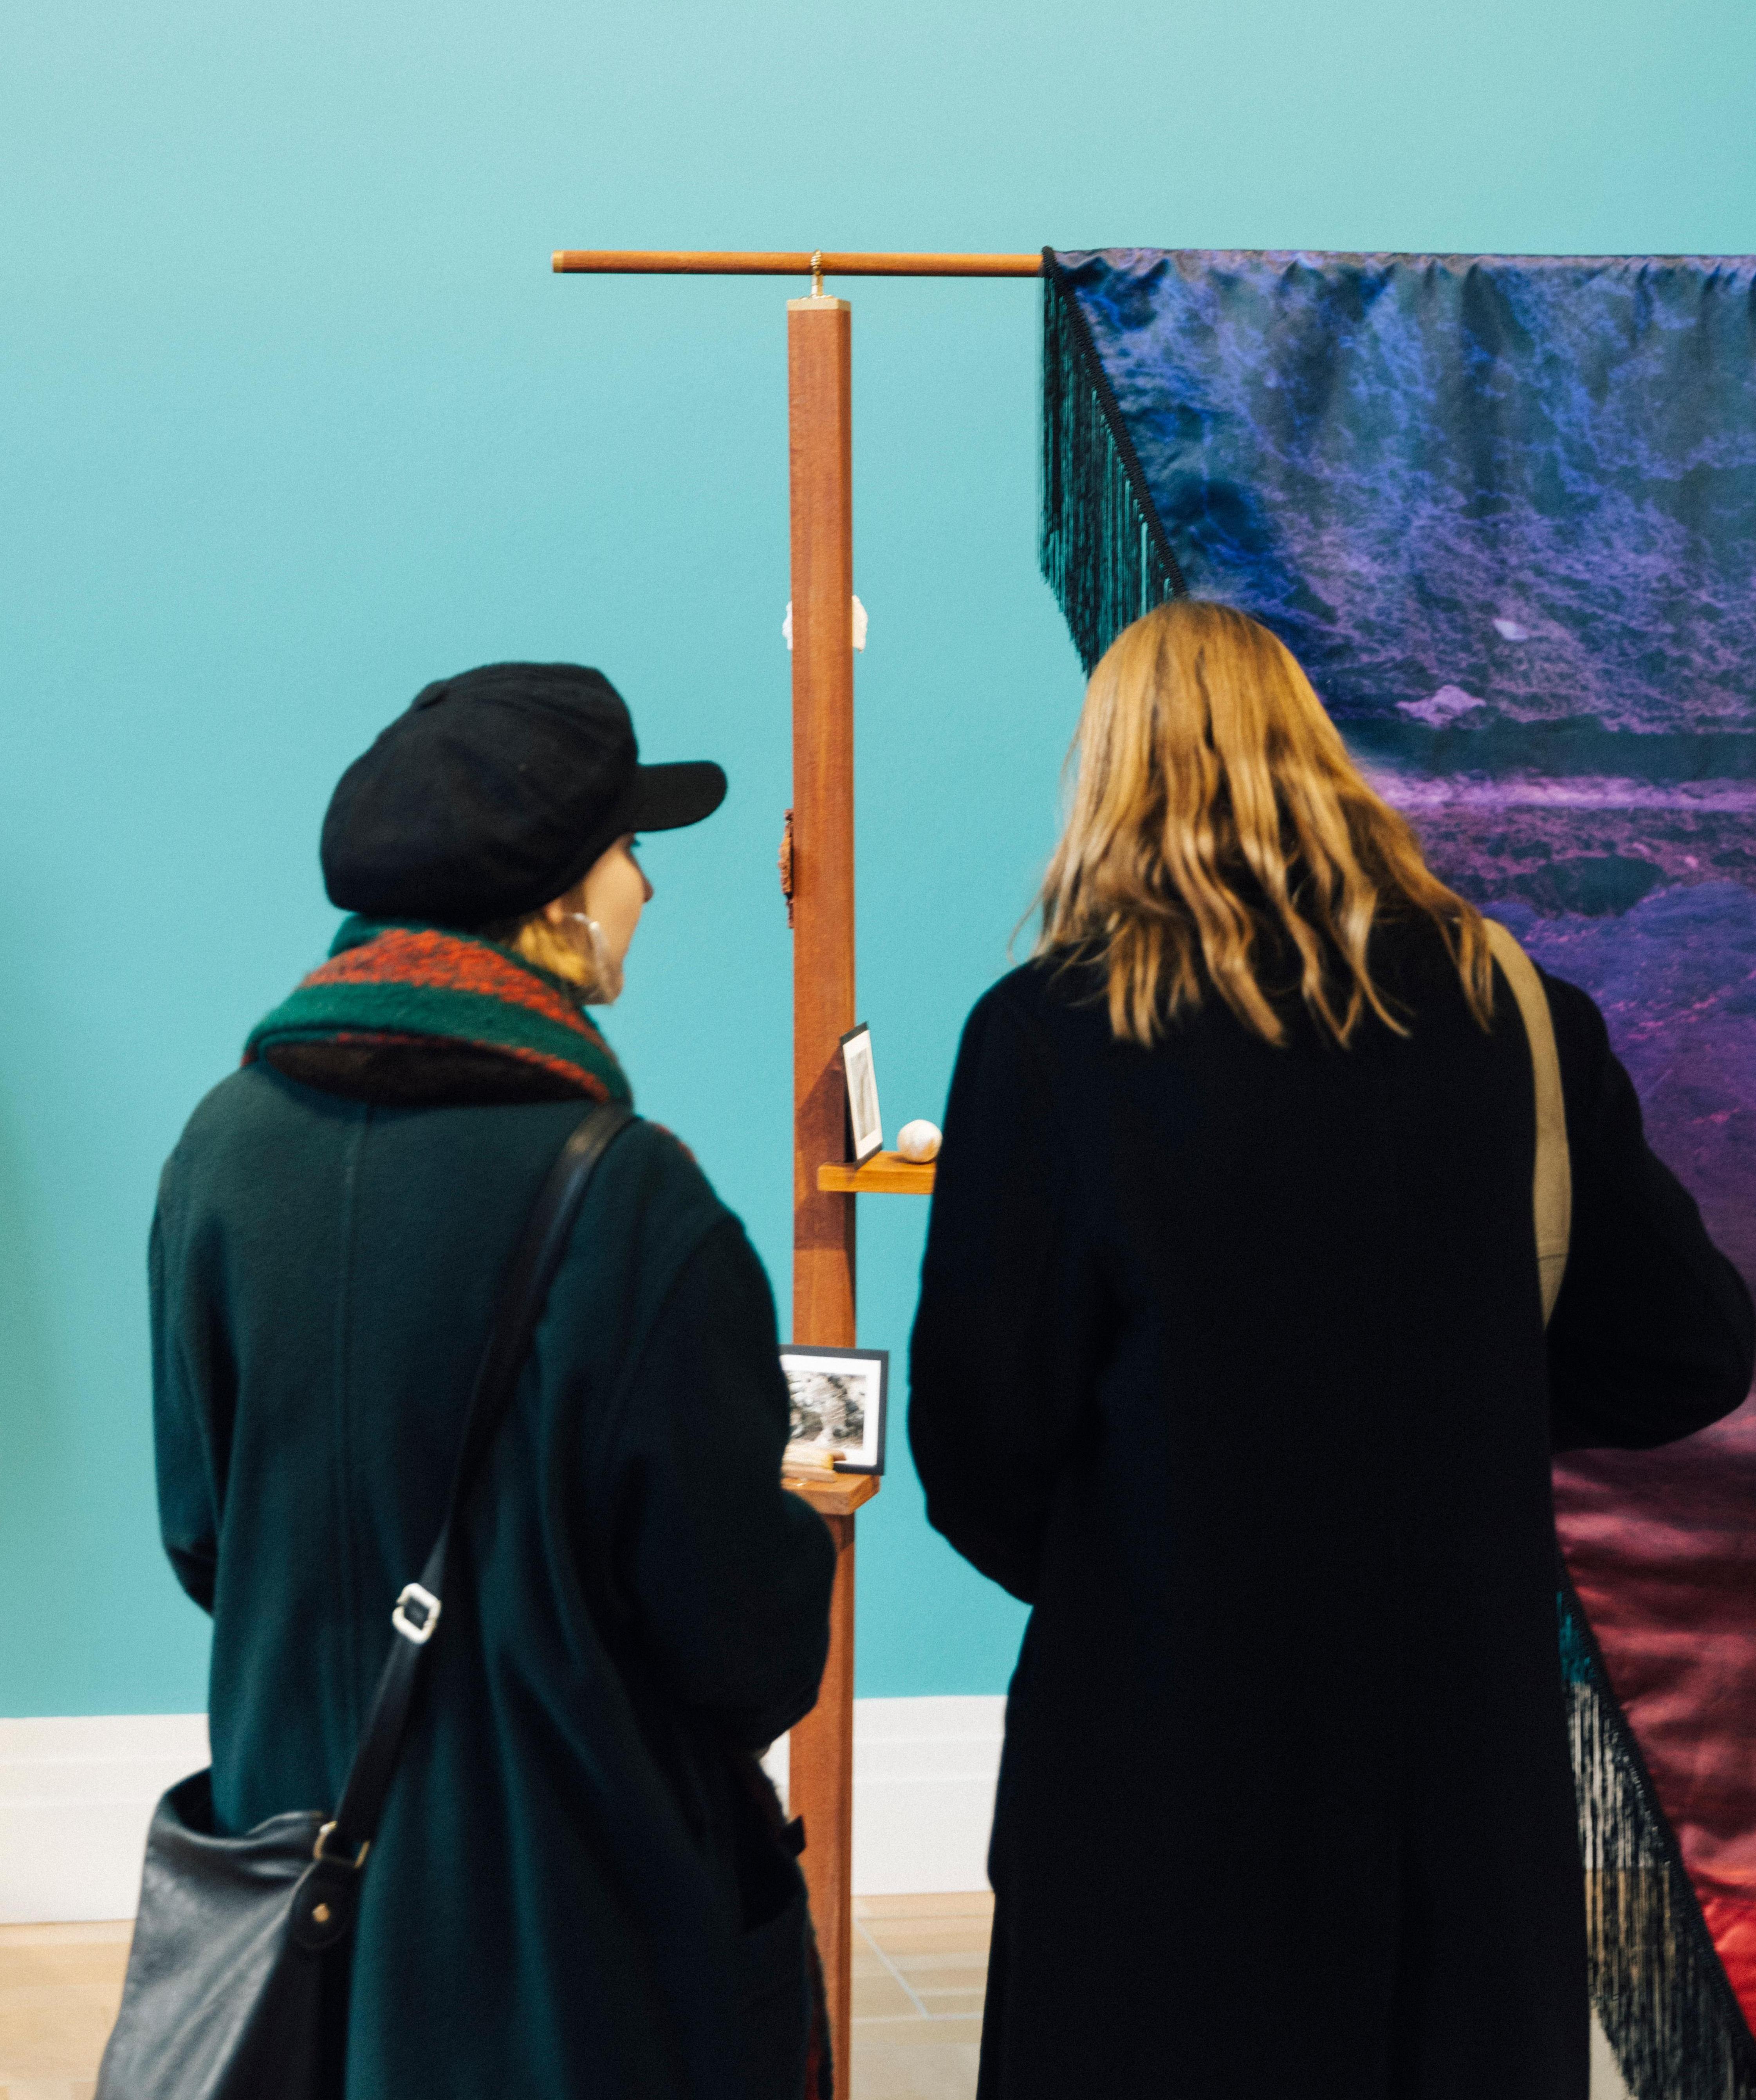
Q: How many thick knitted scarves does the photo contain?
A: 1